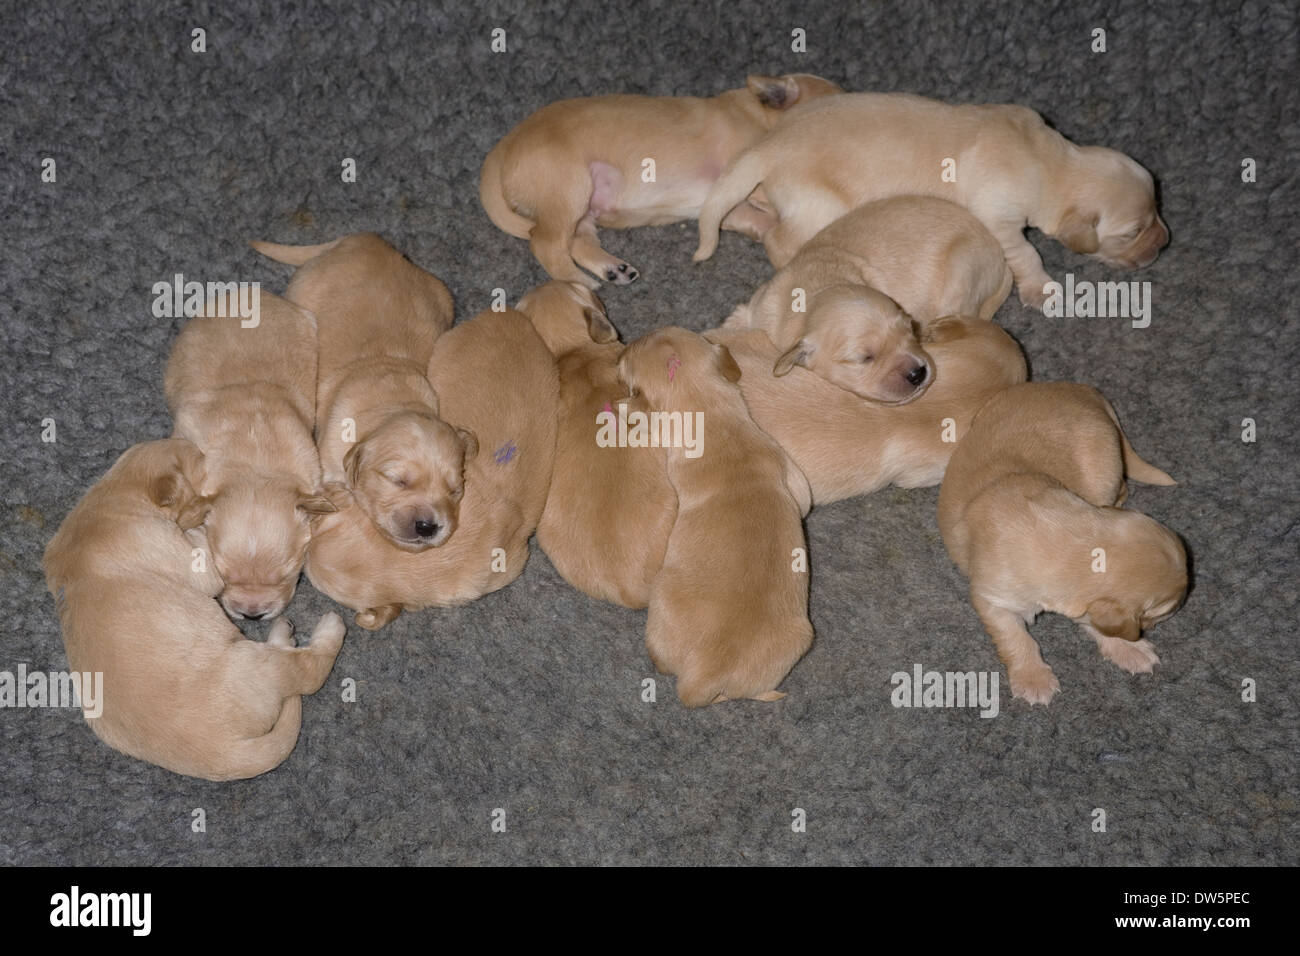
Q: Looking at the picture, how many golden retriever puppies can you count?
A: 11